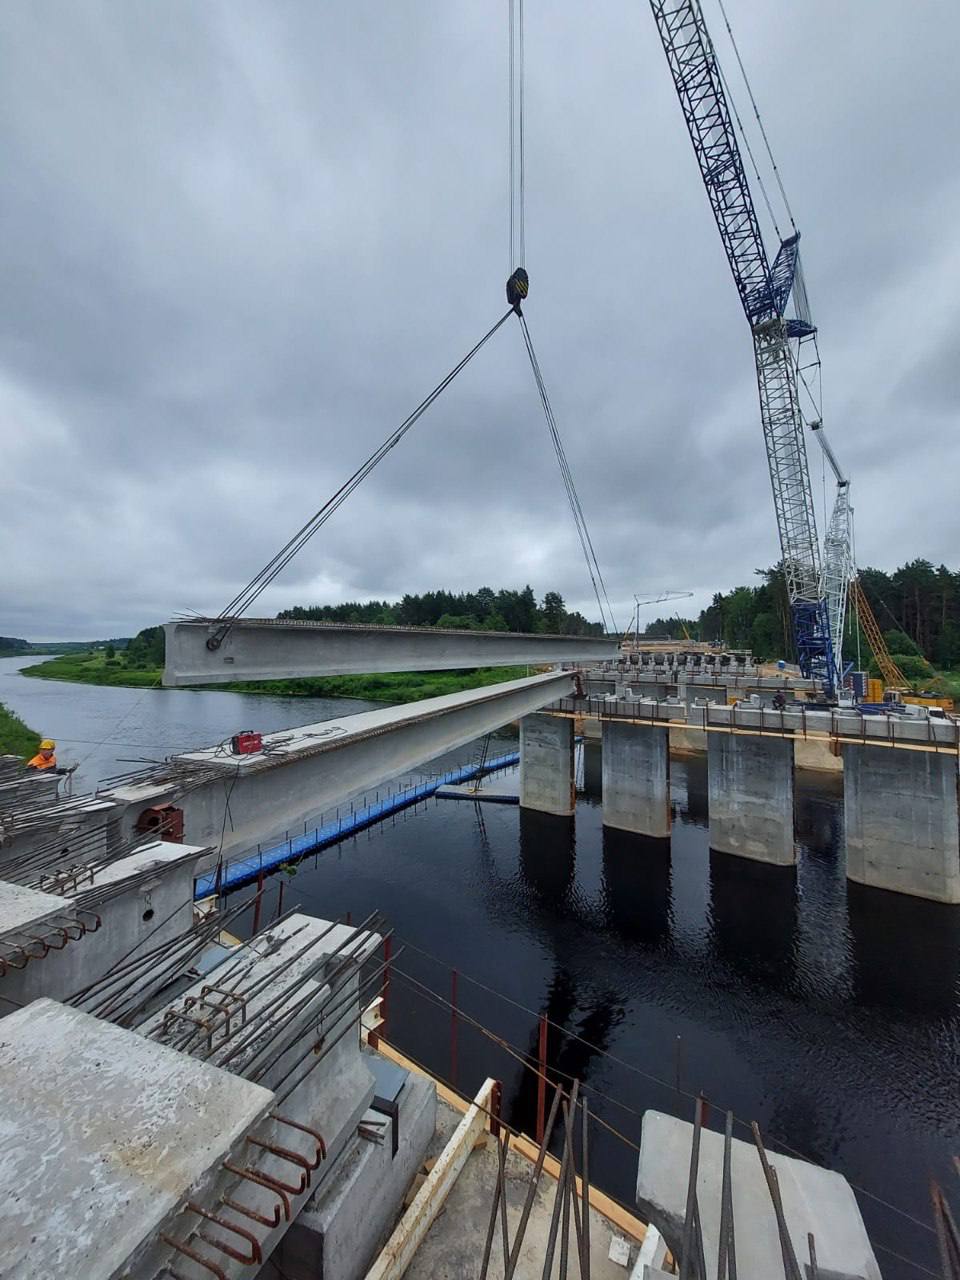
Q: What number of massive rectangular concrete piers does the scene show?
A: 4